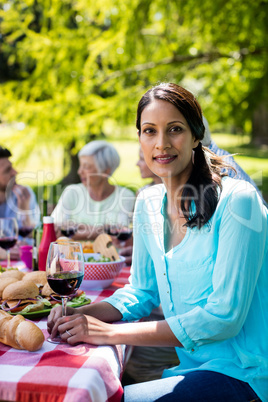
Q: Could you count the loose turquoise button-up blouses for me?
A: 1